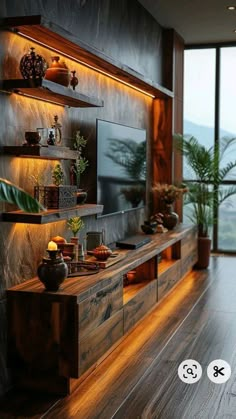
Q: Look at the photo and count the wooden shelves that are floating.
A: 4